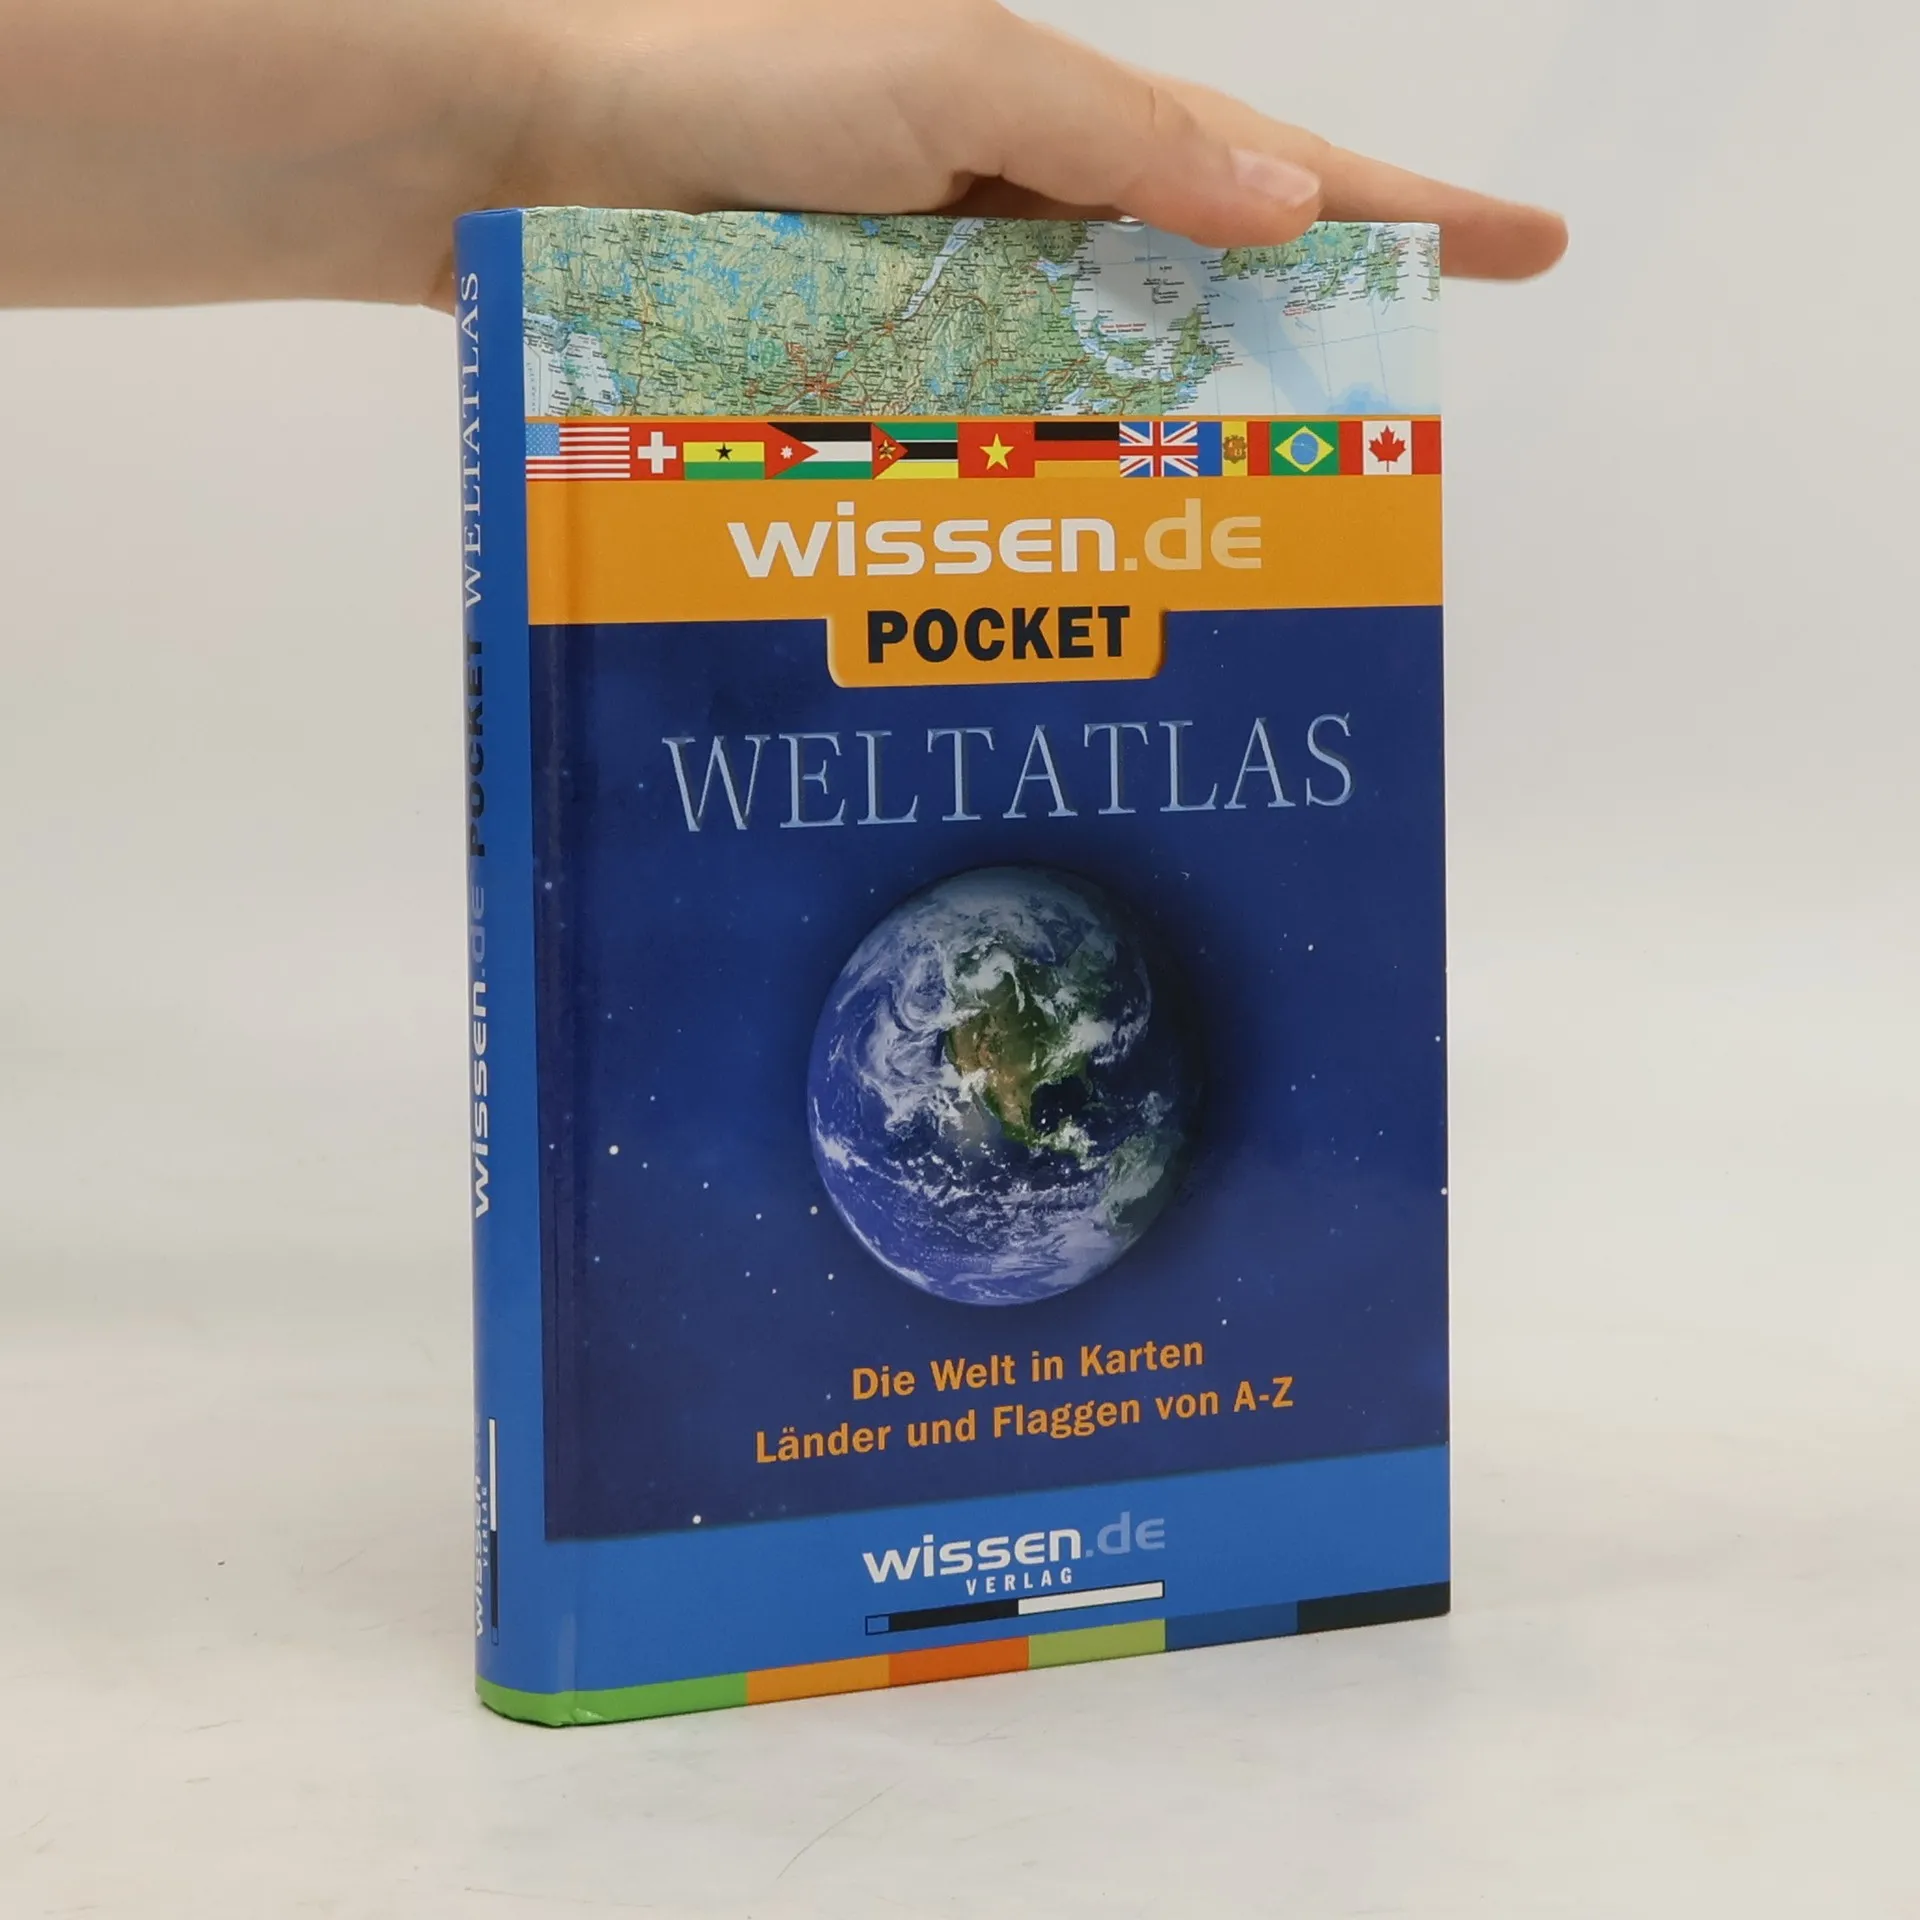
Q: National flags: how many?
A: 11